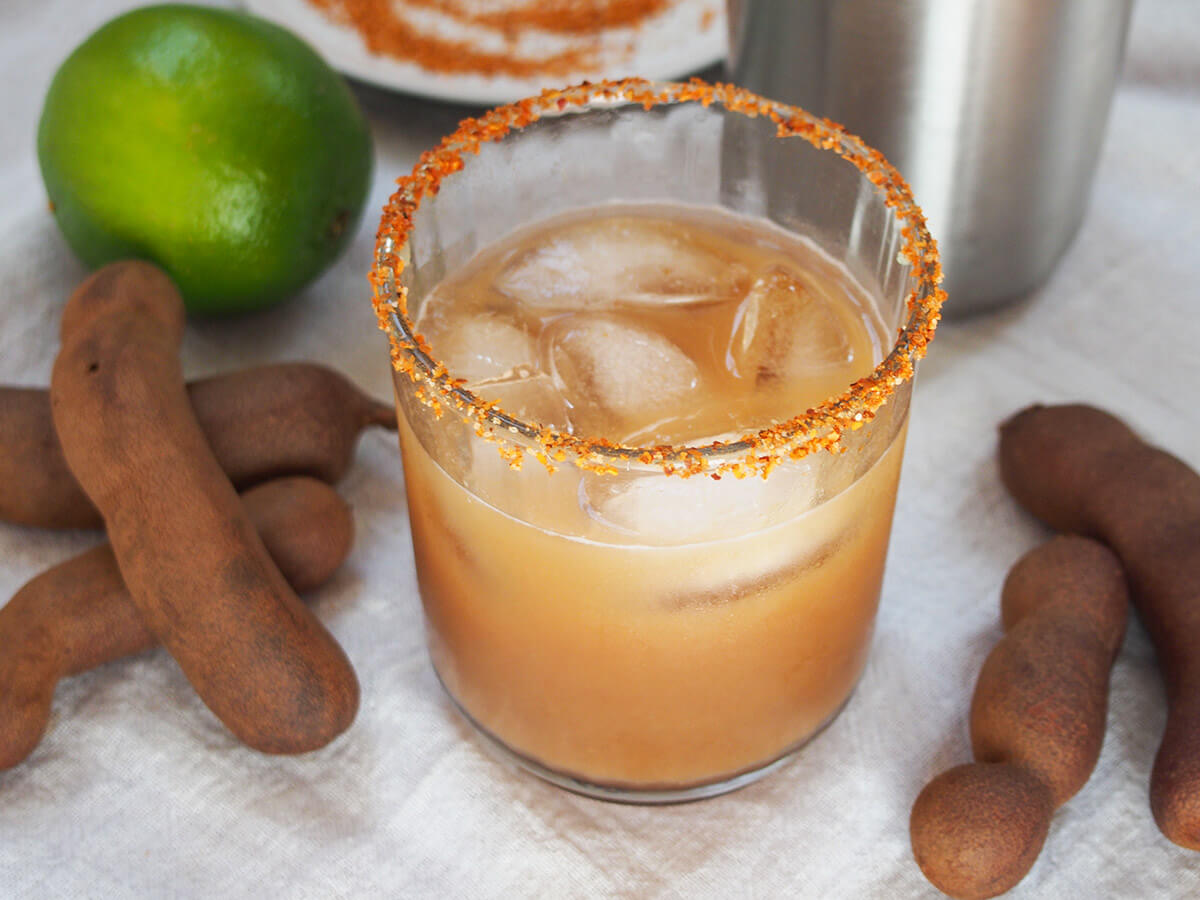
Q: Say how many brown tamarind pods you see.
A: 5